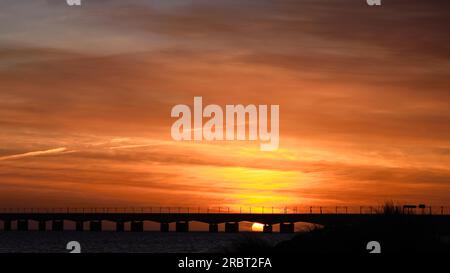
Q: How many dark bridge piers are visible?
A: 14